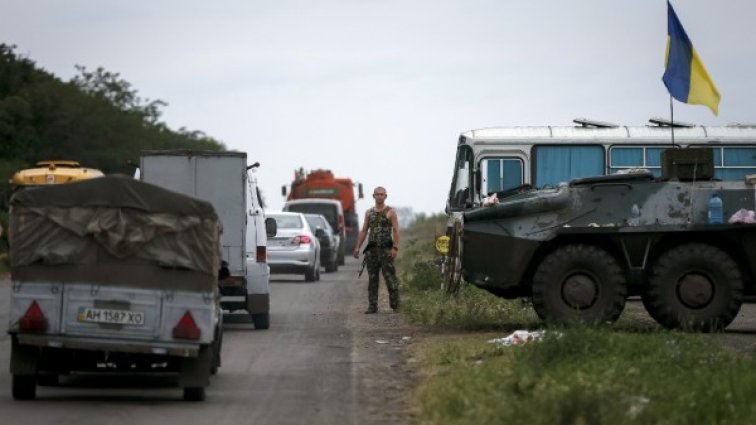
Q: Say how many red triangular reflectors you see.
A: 2